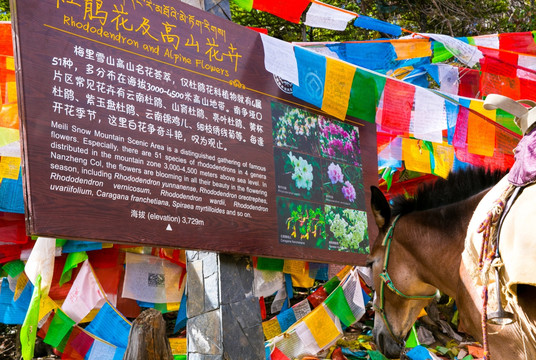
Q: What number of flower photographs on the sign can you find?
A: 6